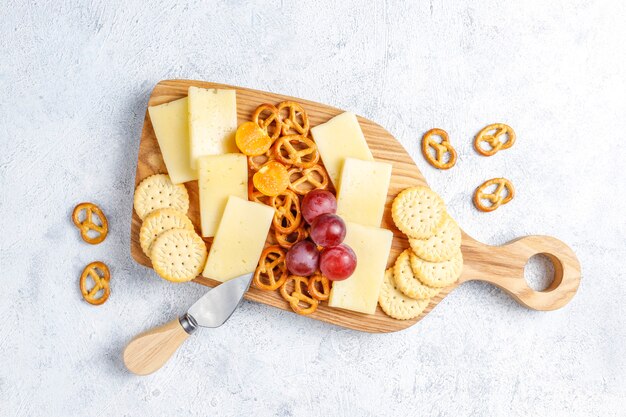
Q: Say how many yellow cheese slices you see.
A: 7